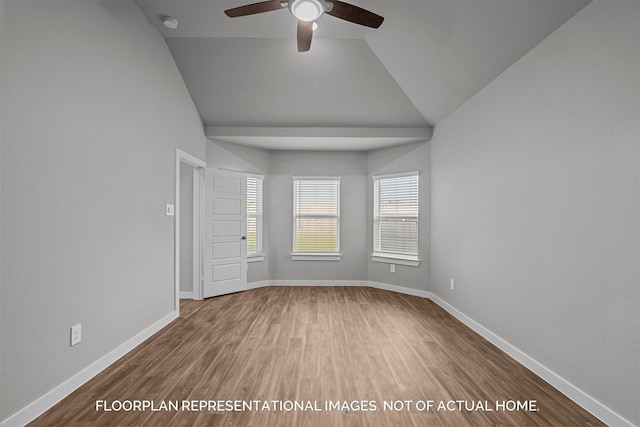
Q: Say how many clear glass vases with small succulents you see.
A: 0